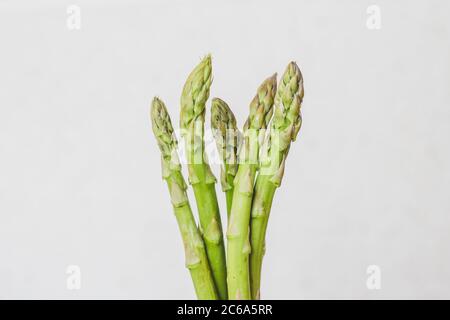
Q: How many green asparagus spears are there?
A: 5